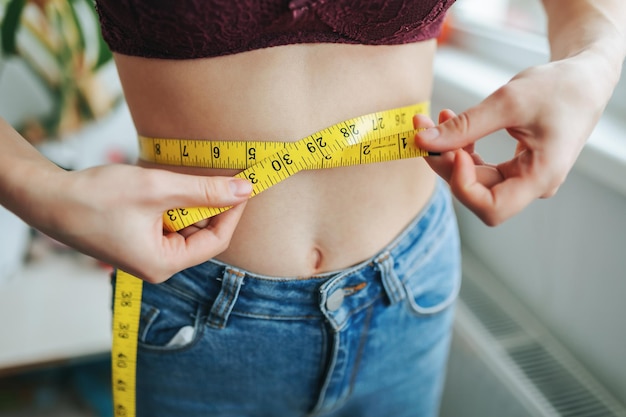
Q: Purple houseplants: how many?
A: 0